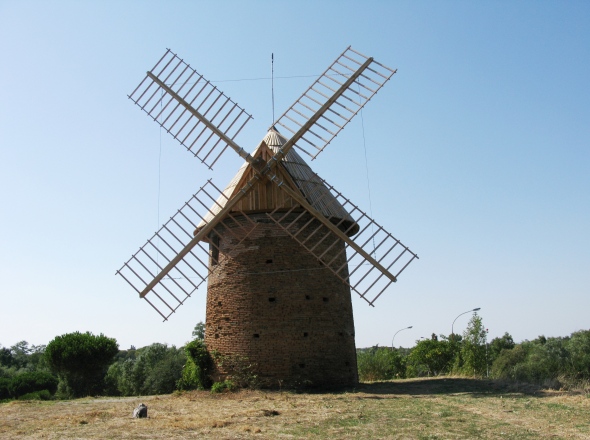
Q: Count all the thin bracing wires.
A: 4